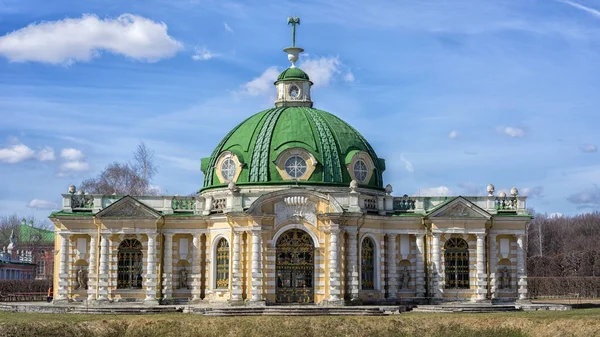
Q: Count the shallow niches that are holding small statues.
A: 4